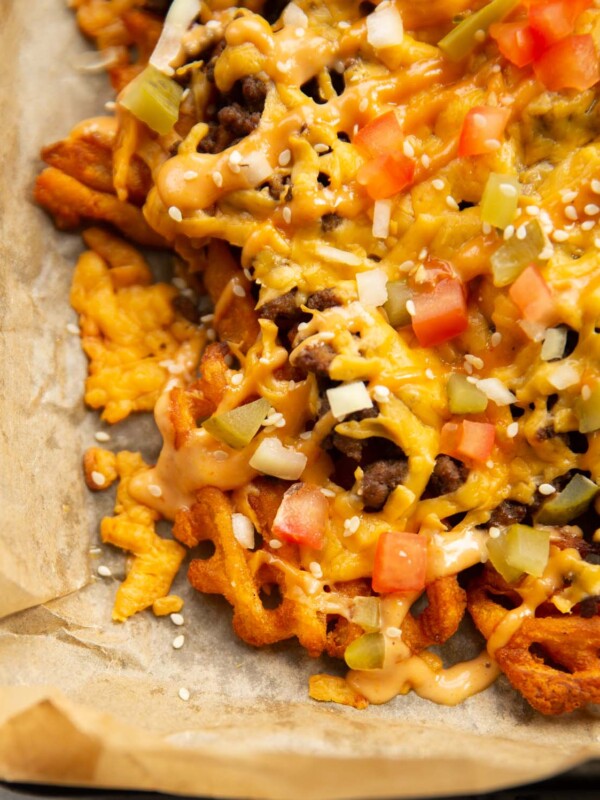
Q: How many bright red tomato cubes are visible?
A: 11